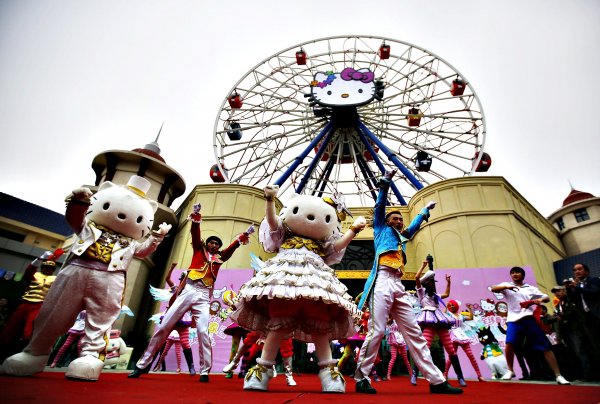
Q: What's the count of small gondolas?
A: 9